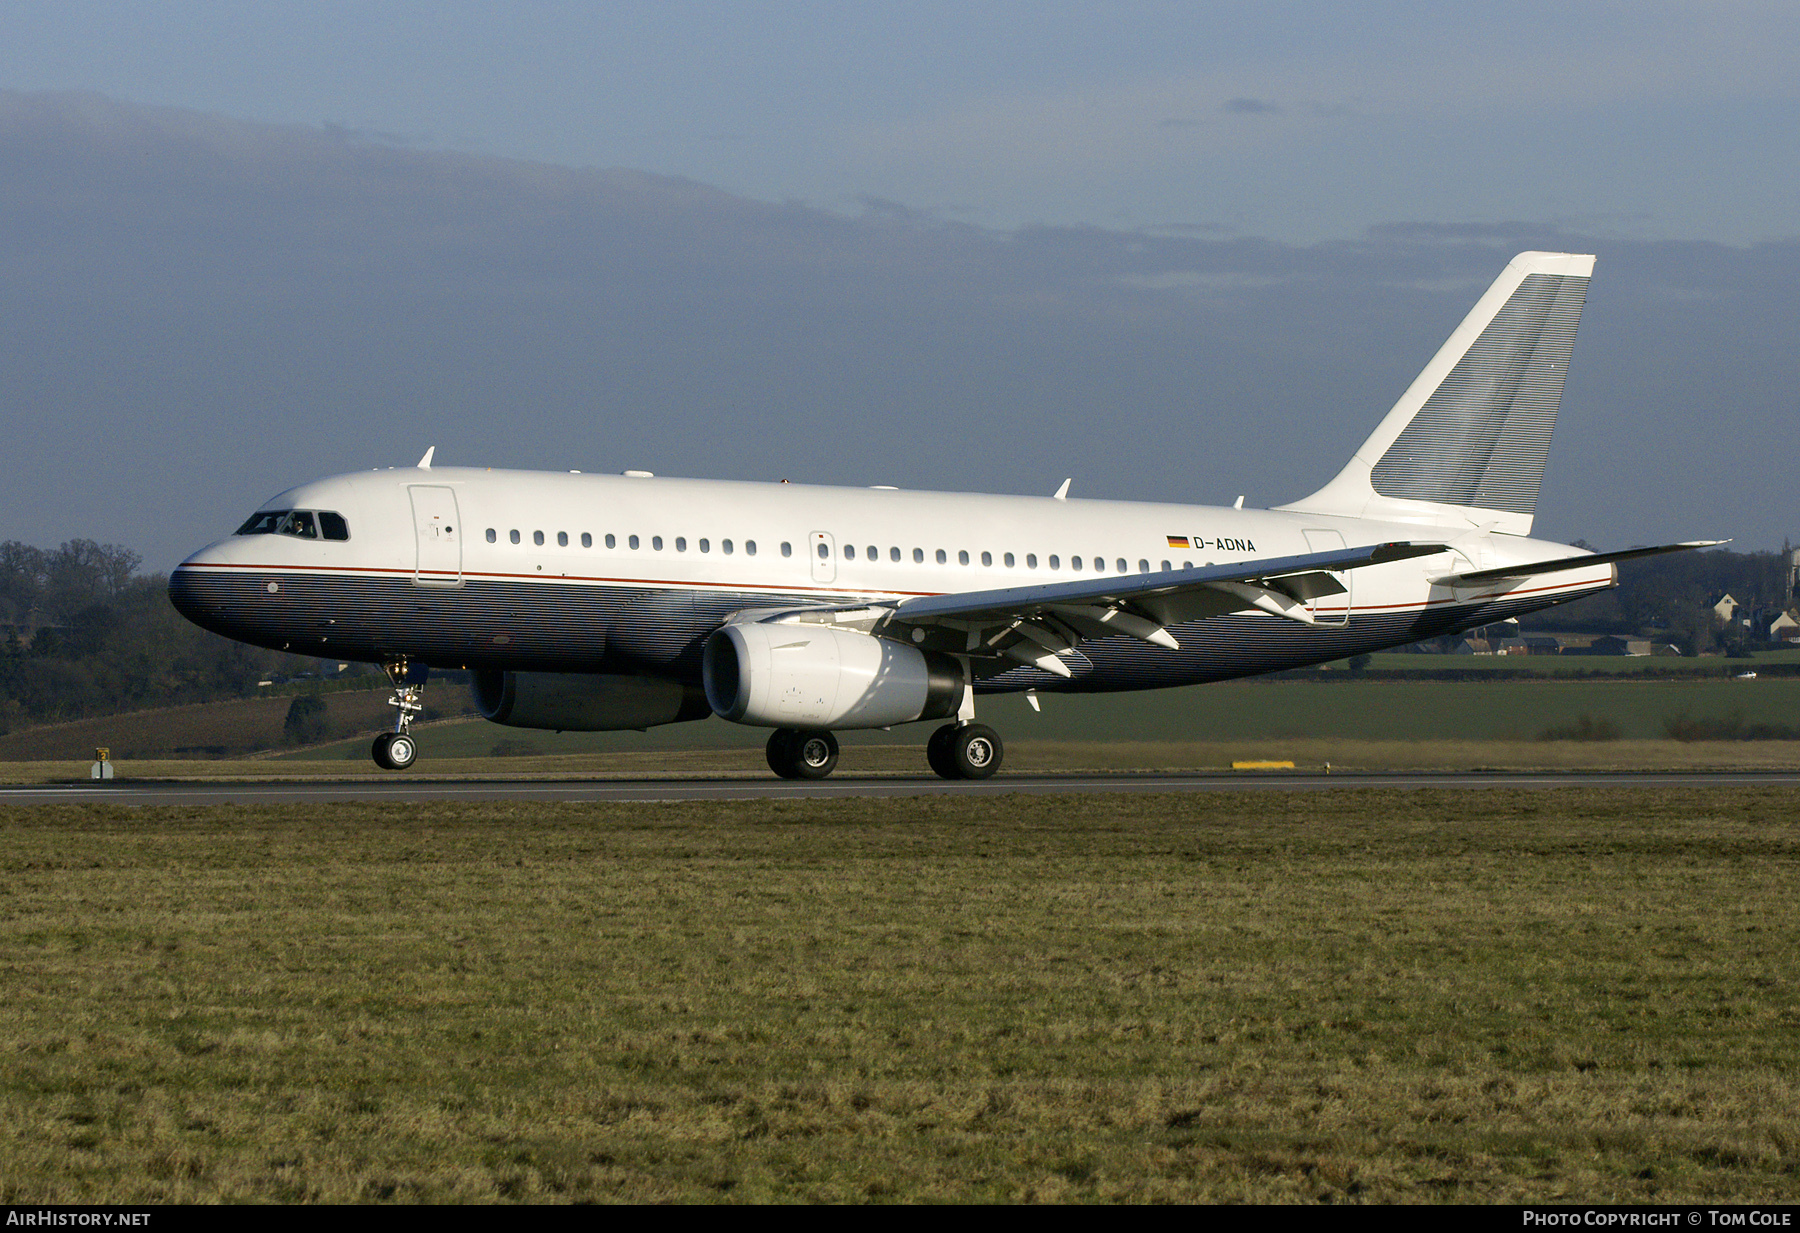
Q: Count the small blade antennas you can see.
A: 4